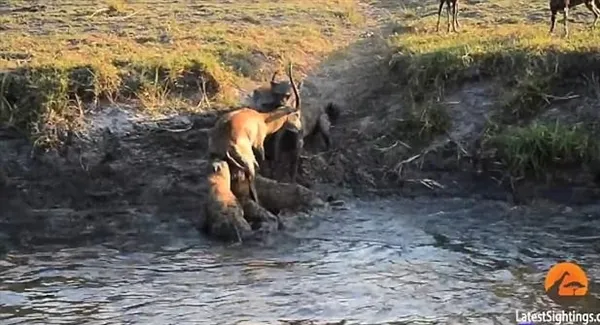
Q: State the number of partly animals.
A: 2